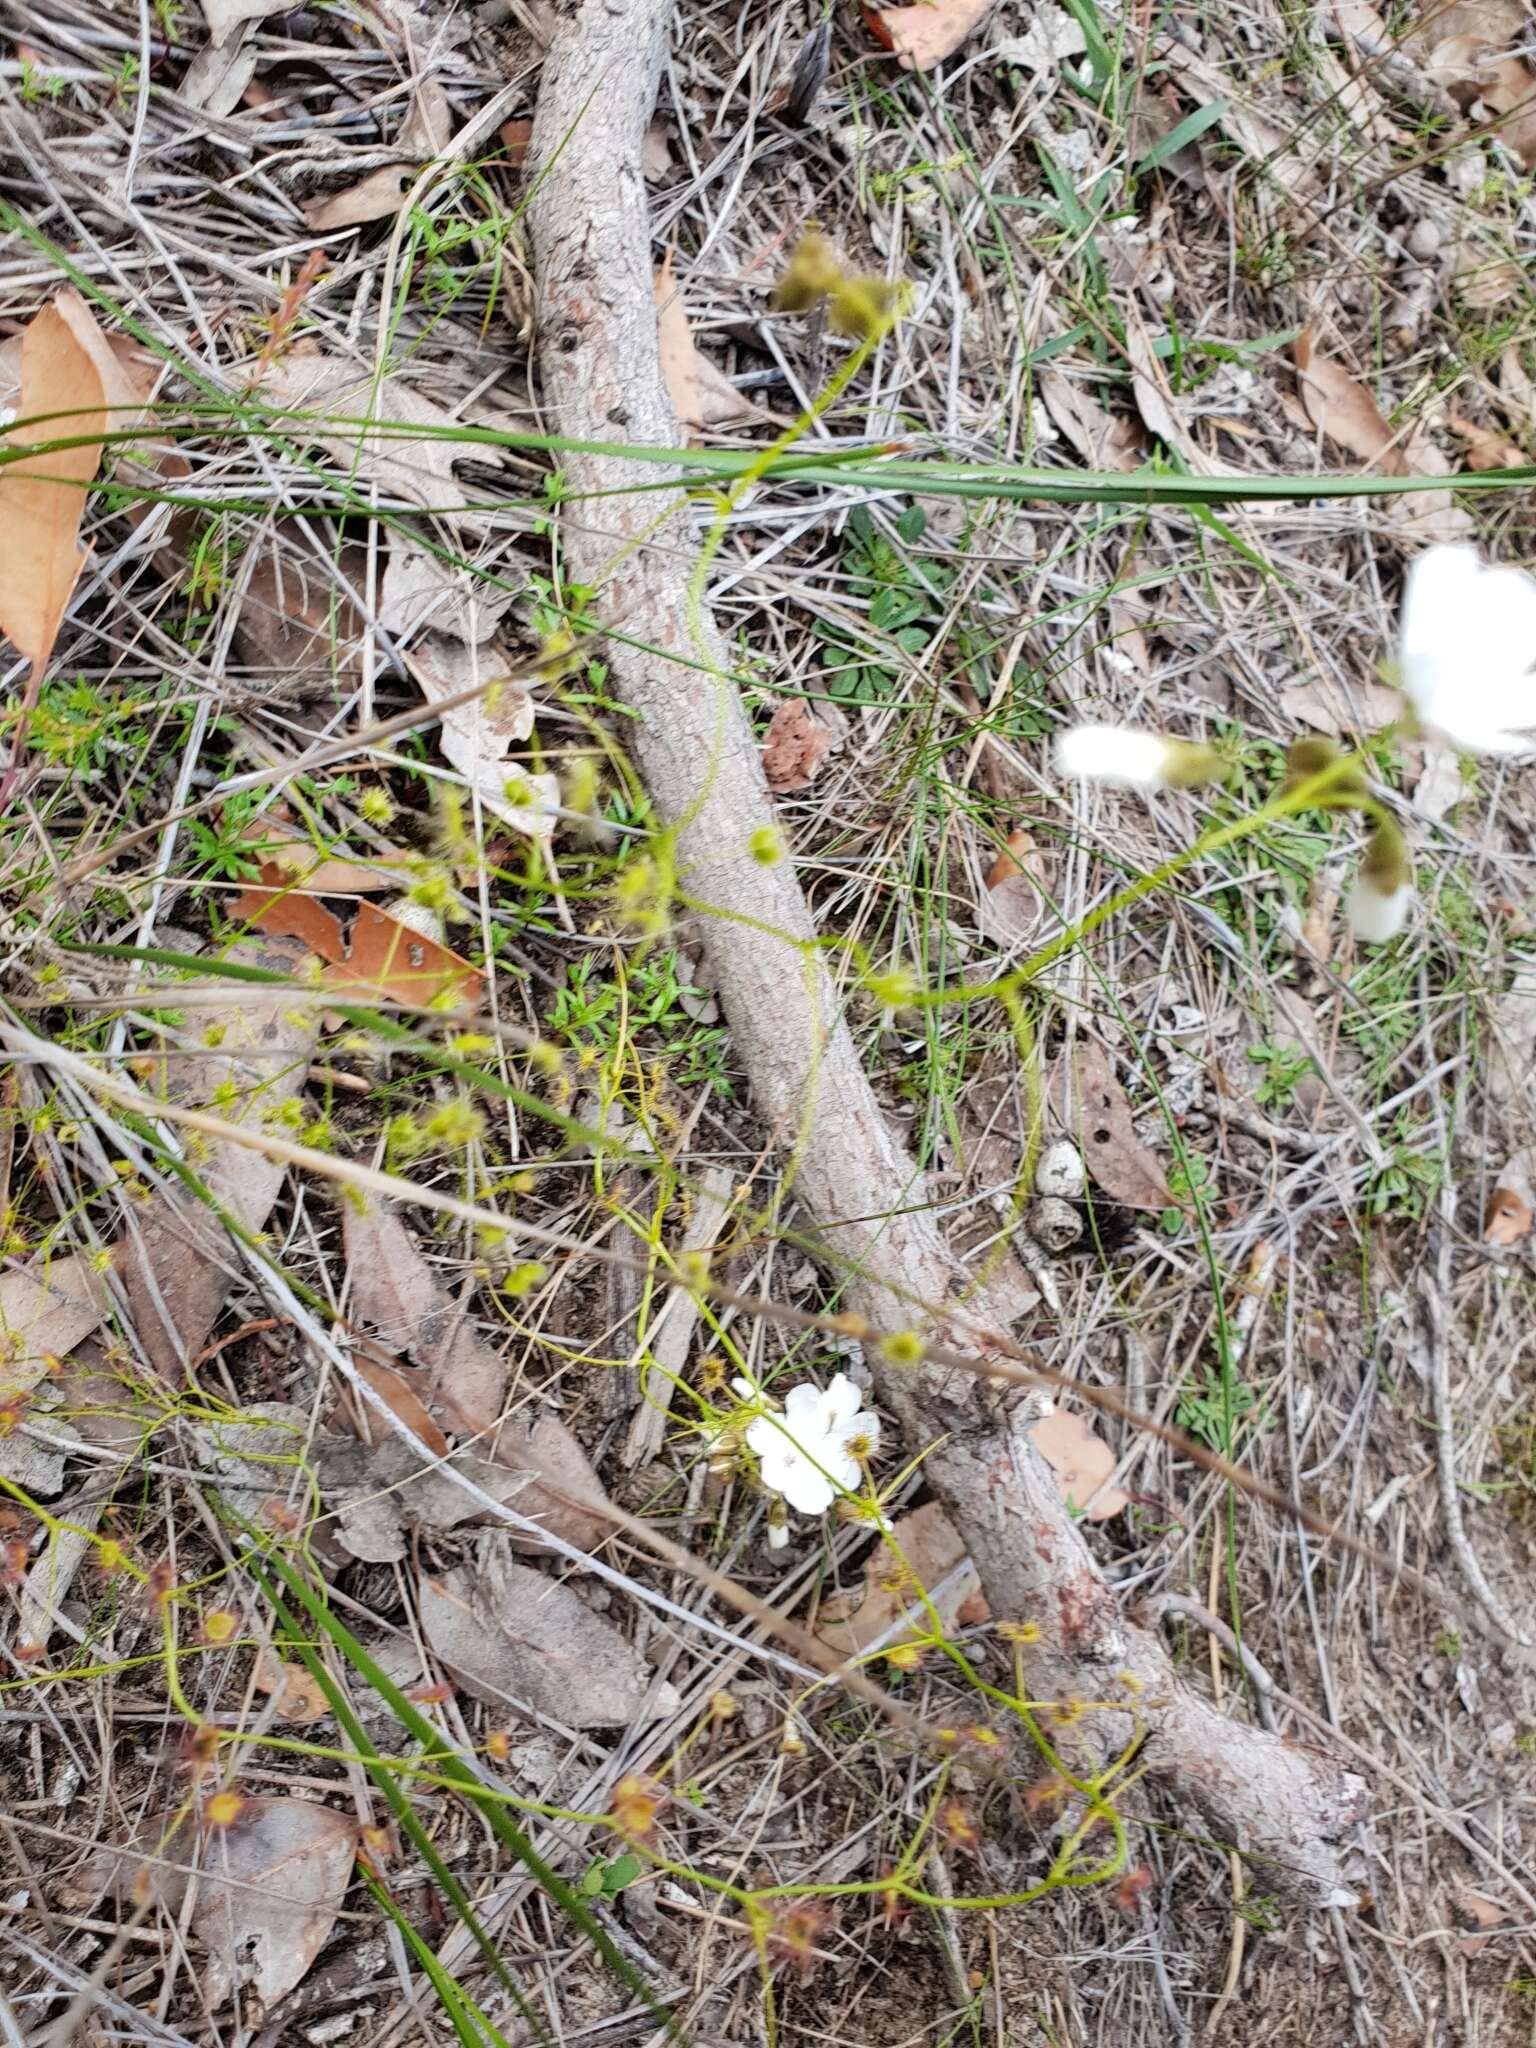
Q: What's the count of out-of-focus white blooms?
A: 3